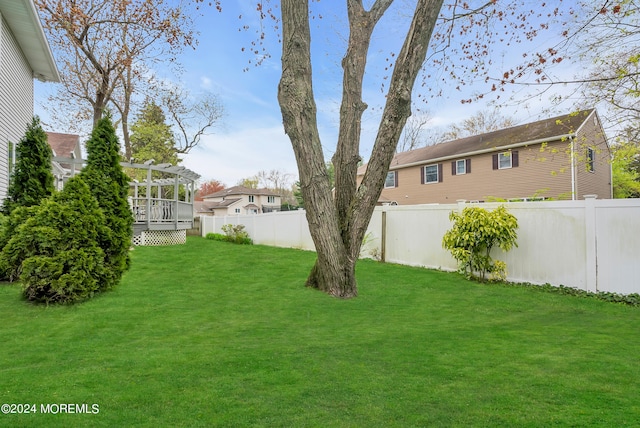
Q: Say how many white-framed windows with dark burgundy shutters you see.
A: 4